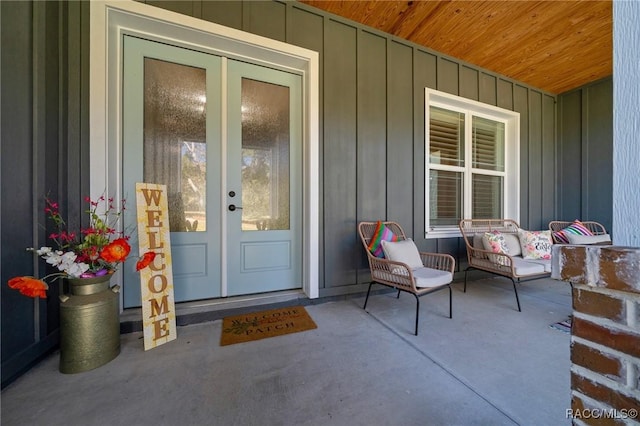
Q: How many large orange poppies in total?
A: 3